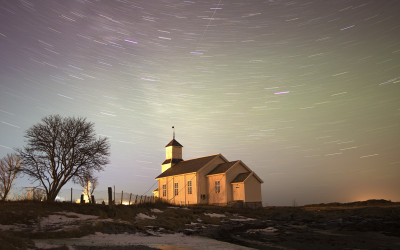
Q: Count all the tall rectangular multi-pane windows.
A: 4